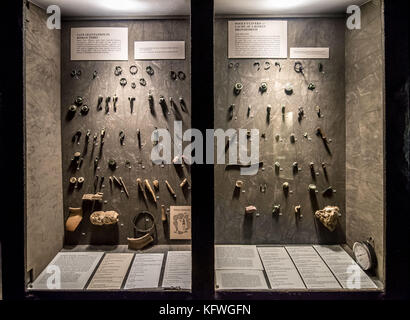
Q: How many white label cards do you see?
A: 13